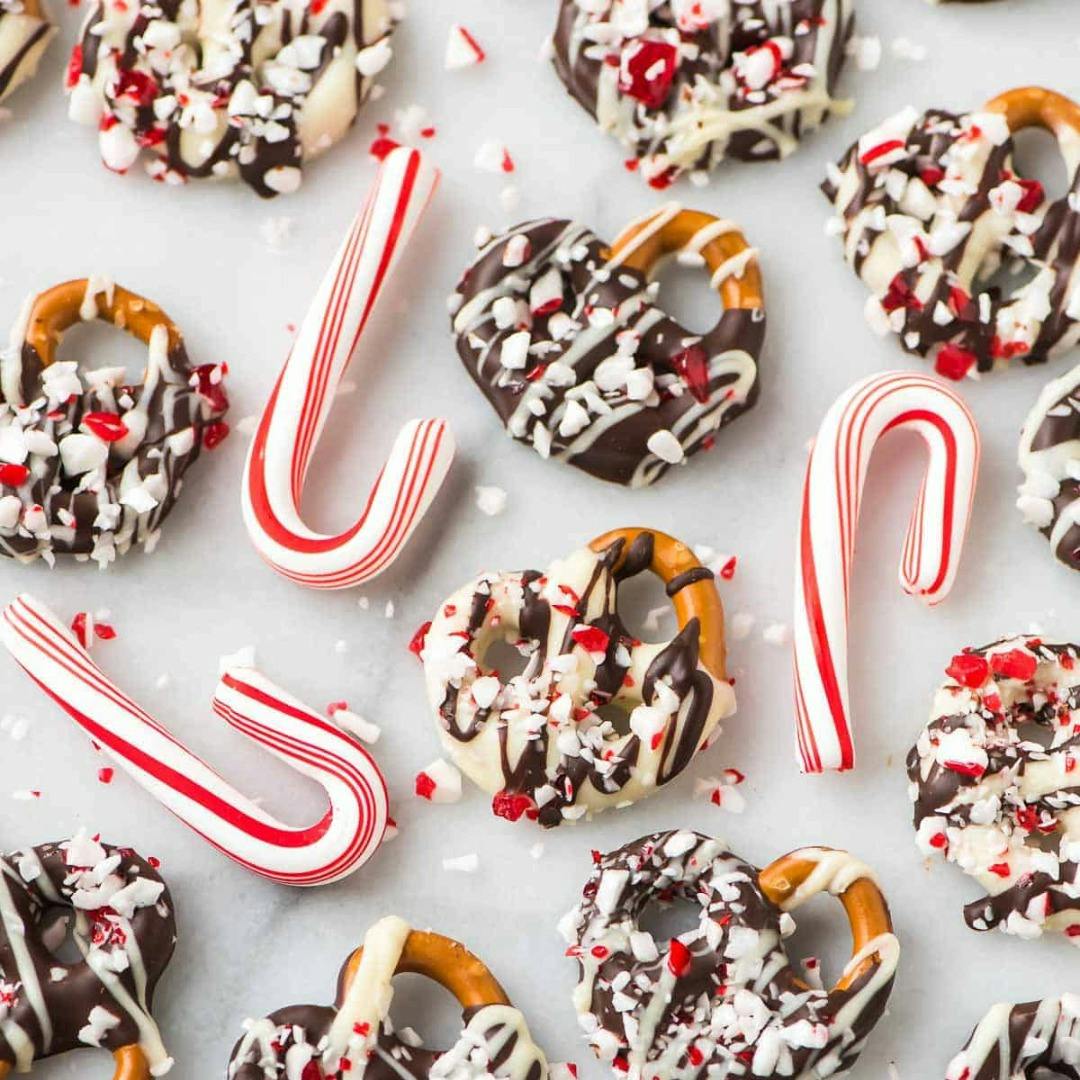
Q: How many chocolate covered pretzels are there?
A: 13